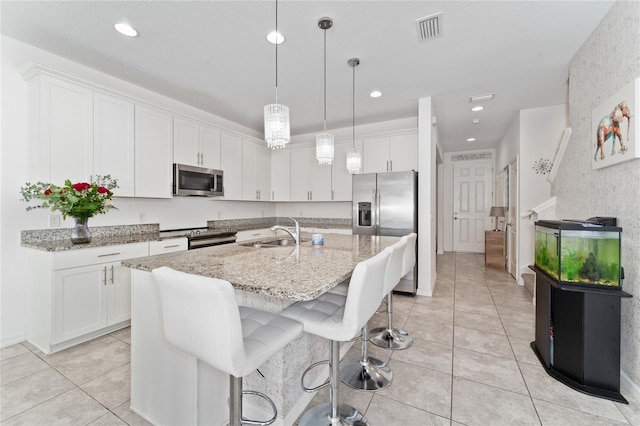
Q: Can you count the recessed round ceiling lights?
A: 5